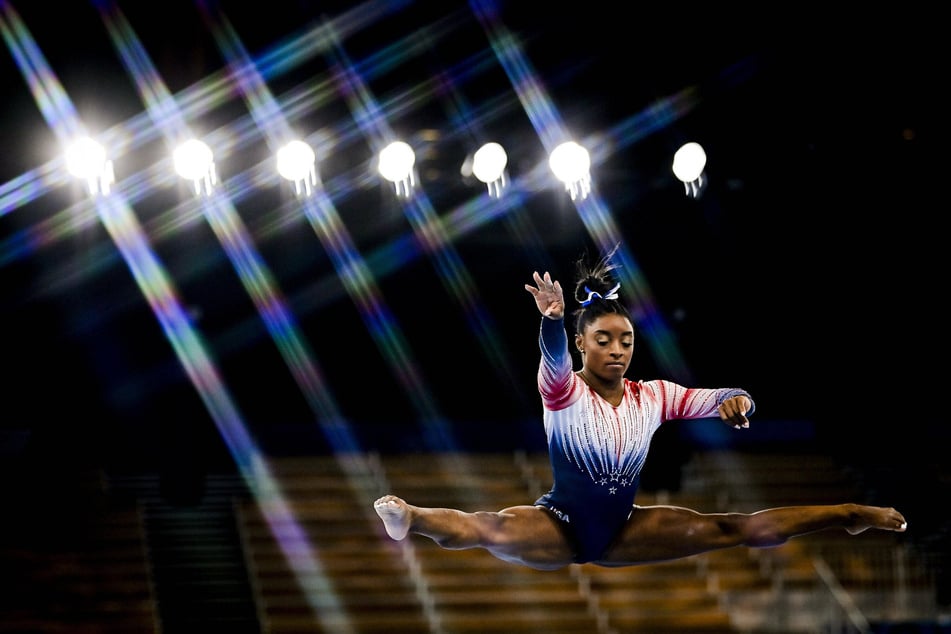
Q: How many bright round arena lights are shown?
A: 7